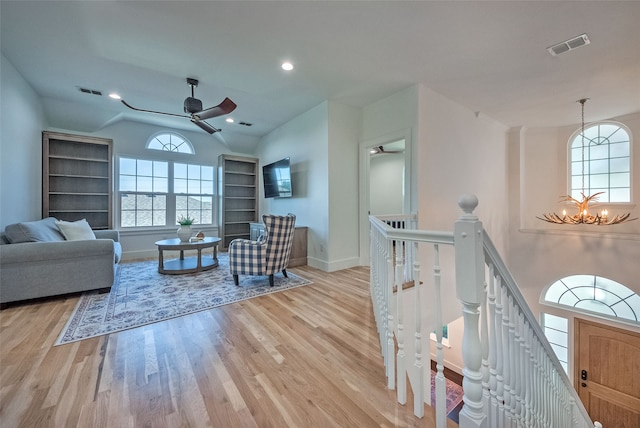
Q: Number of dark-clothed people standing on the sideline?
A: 0